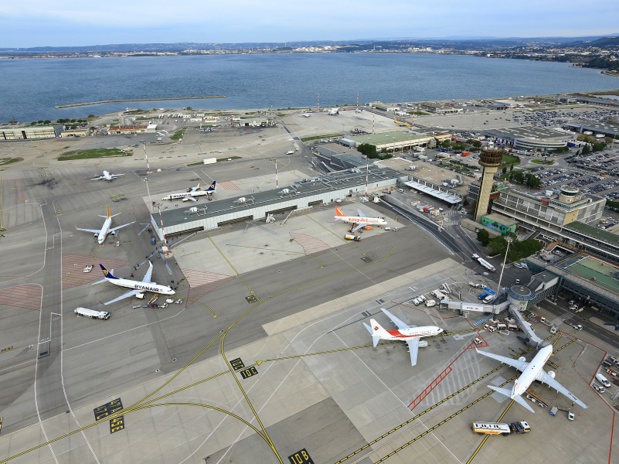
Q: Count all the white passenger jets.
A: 7